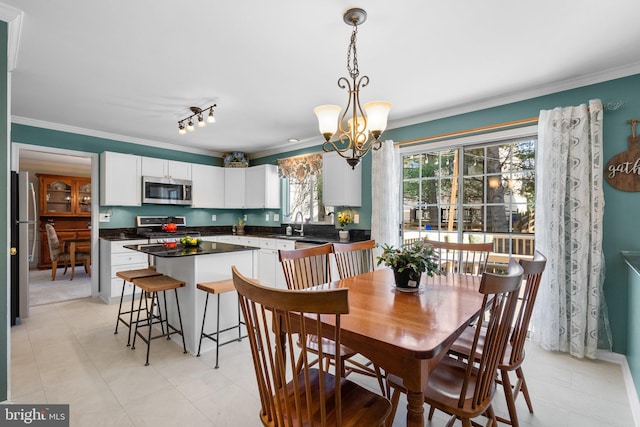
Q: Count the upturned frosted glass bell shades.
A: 3